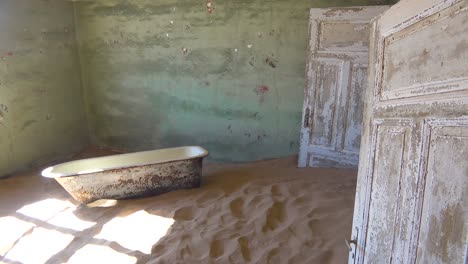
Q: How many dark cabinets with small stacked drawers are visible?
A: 0